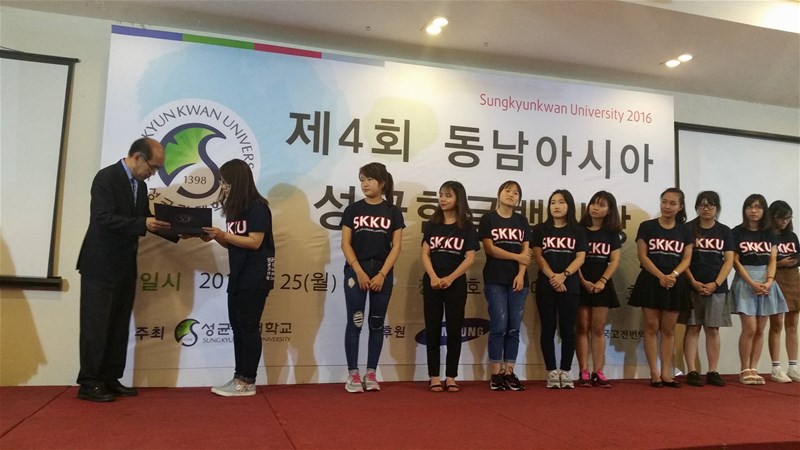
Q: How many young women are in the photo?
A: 10